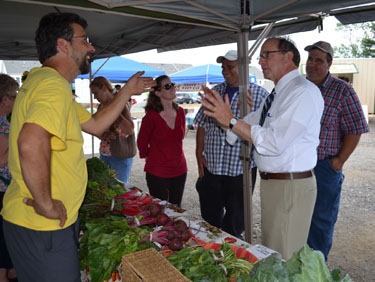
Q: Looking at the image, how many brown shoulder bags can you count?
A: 1